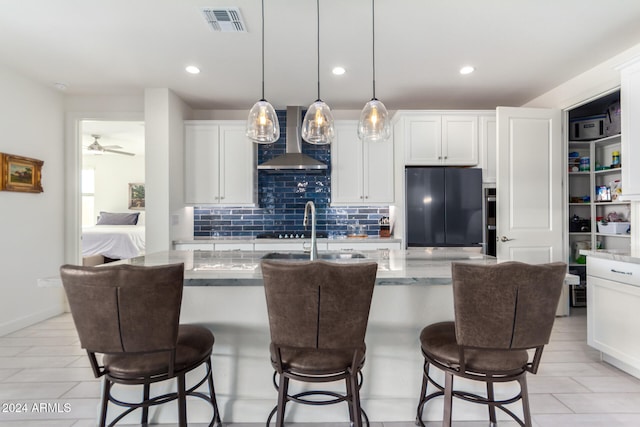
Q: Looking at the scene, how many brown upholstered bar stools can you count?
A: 3